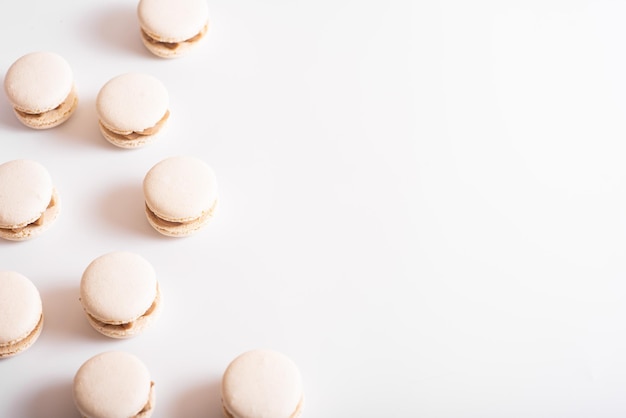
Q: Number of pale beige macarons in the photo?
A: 9